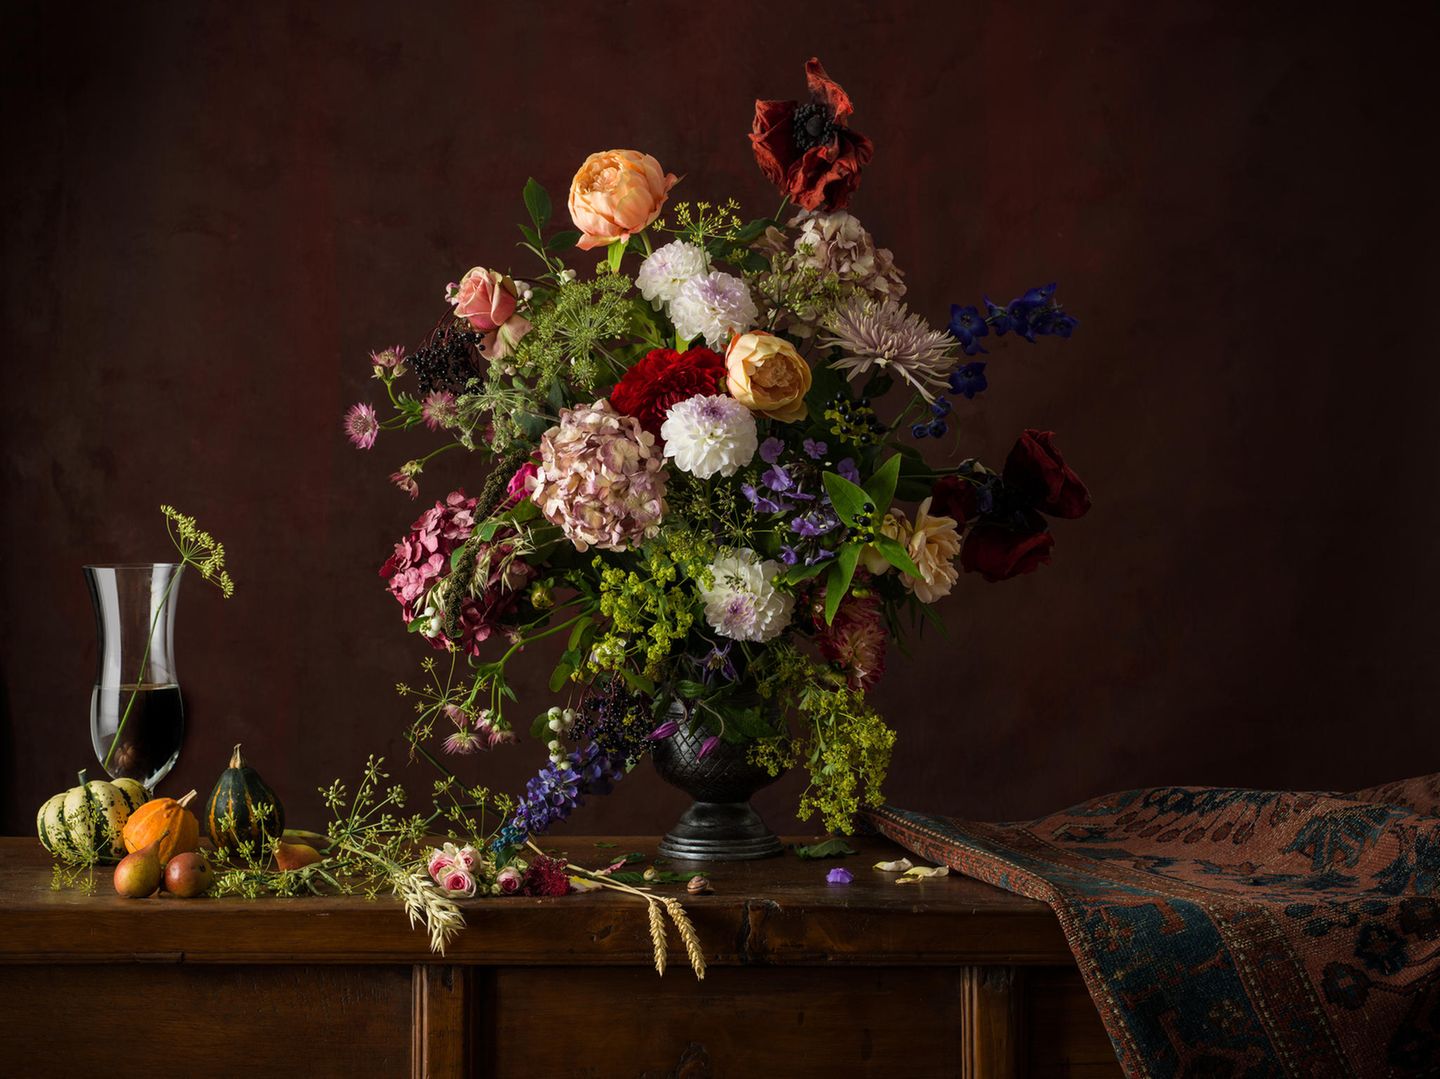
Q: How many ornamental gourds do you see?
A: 3